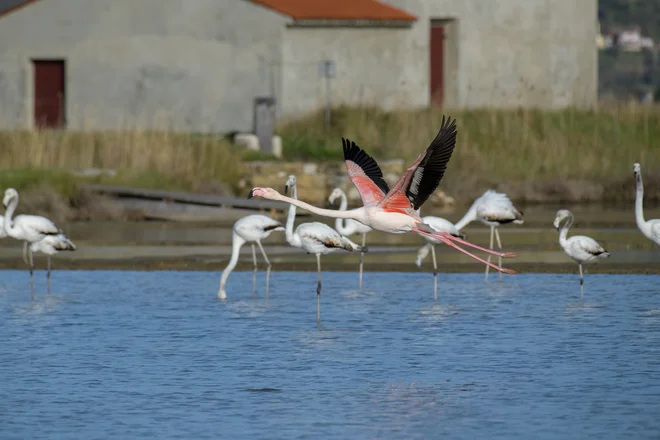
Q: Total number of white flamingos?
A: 10